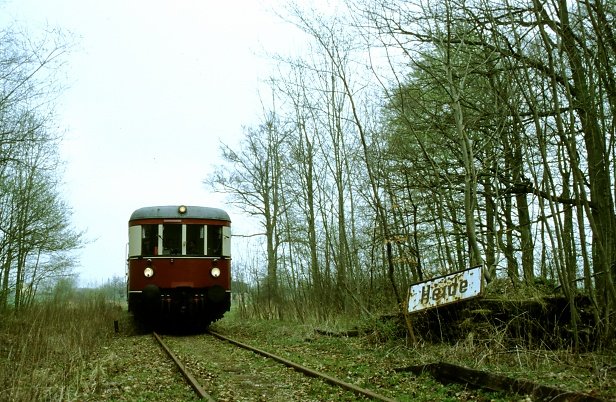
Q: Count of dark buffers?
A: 2